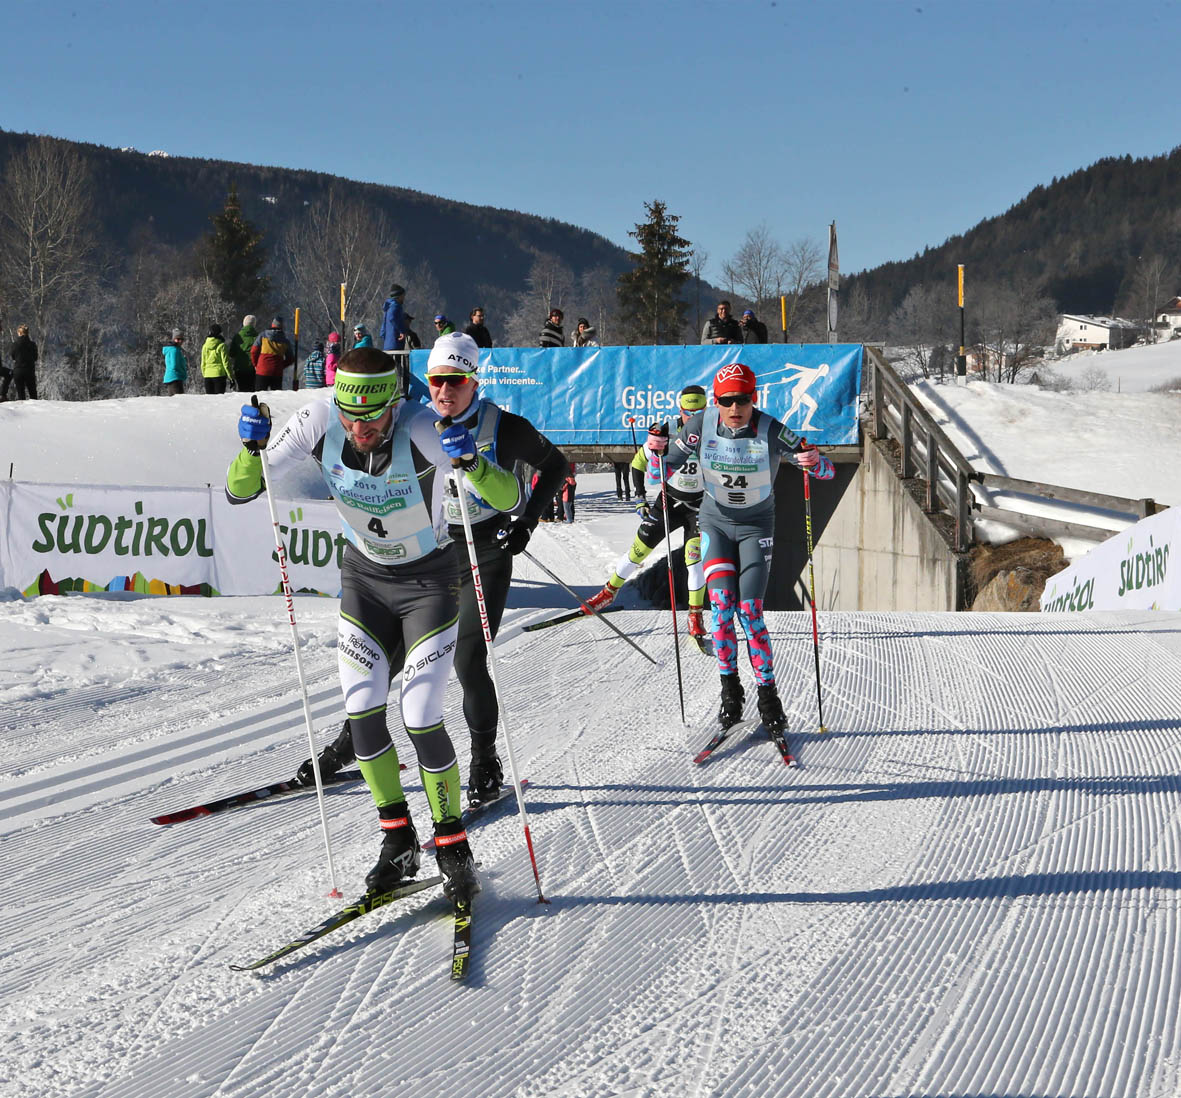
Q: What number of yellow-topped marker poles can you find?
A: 4